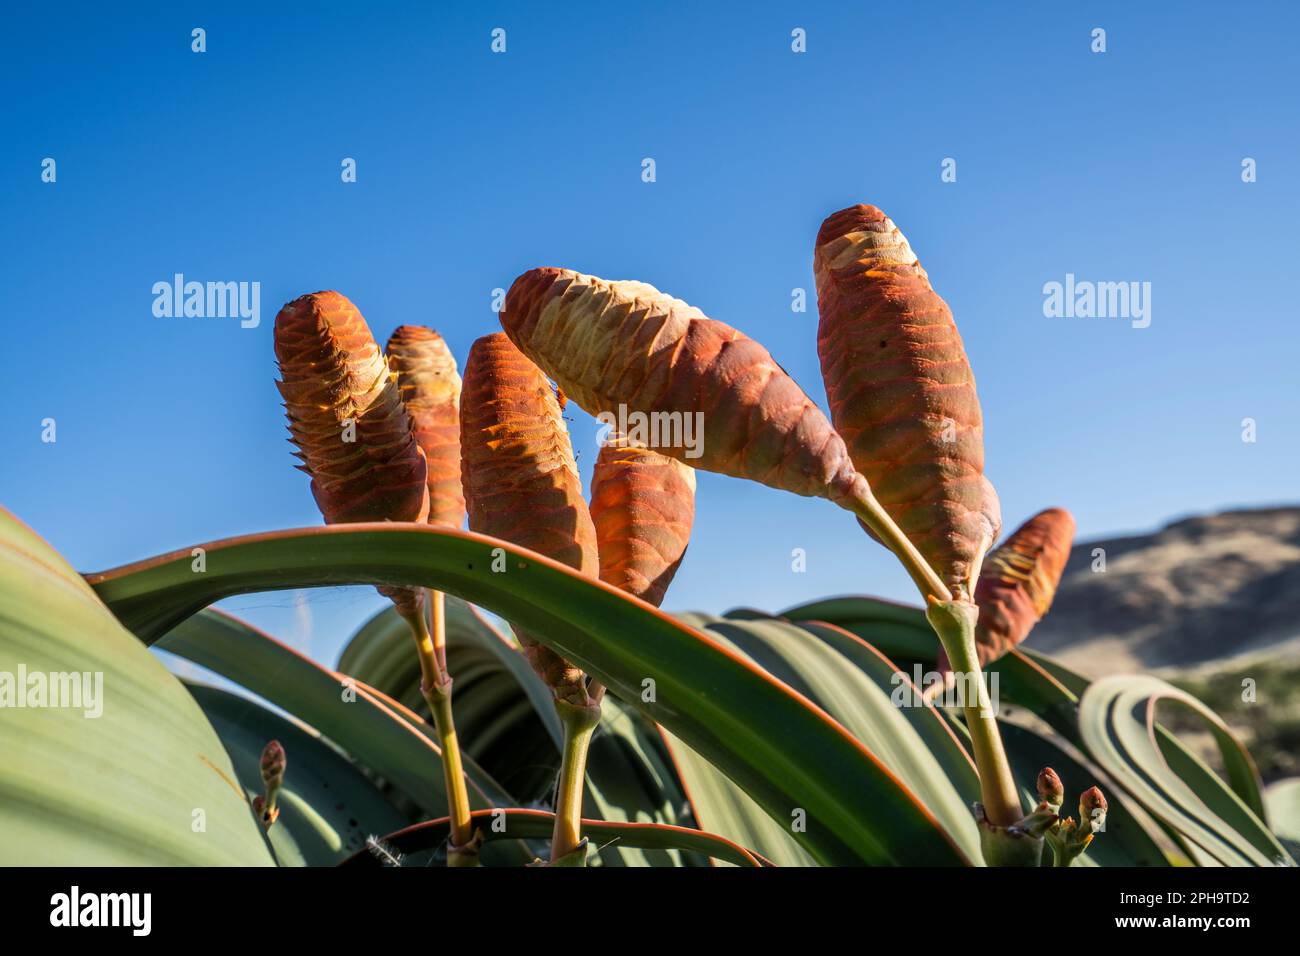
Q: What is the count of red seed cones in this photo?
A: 7